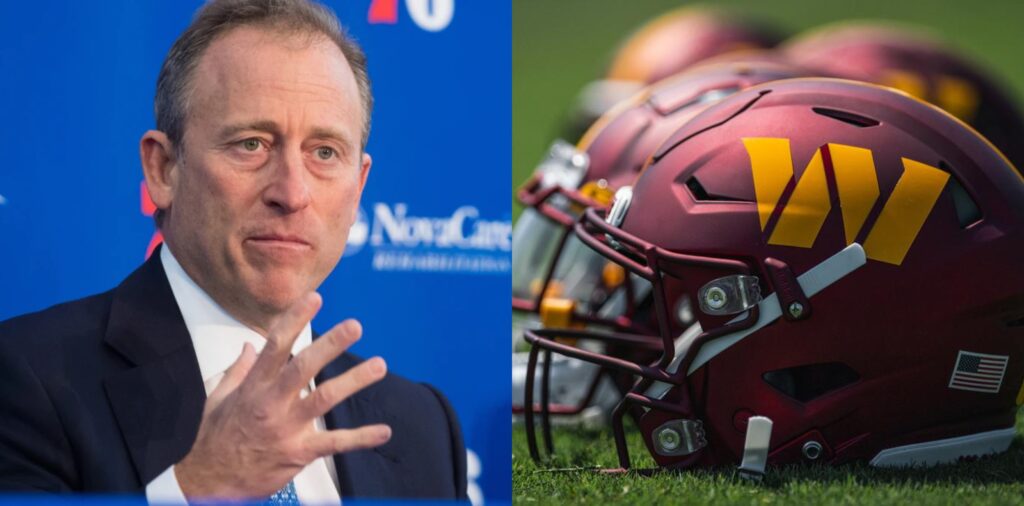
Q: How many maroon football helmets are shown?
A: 4